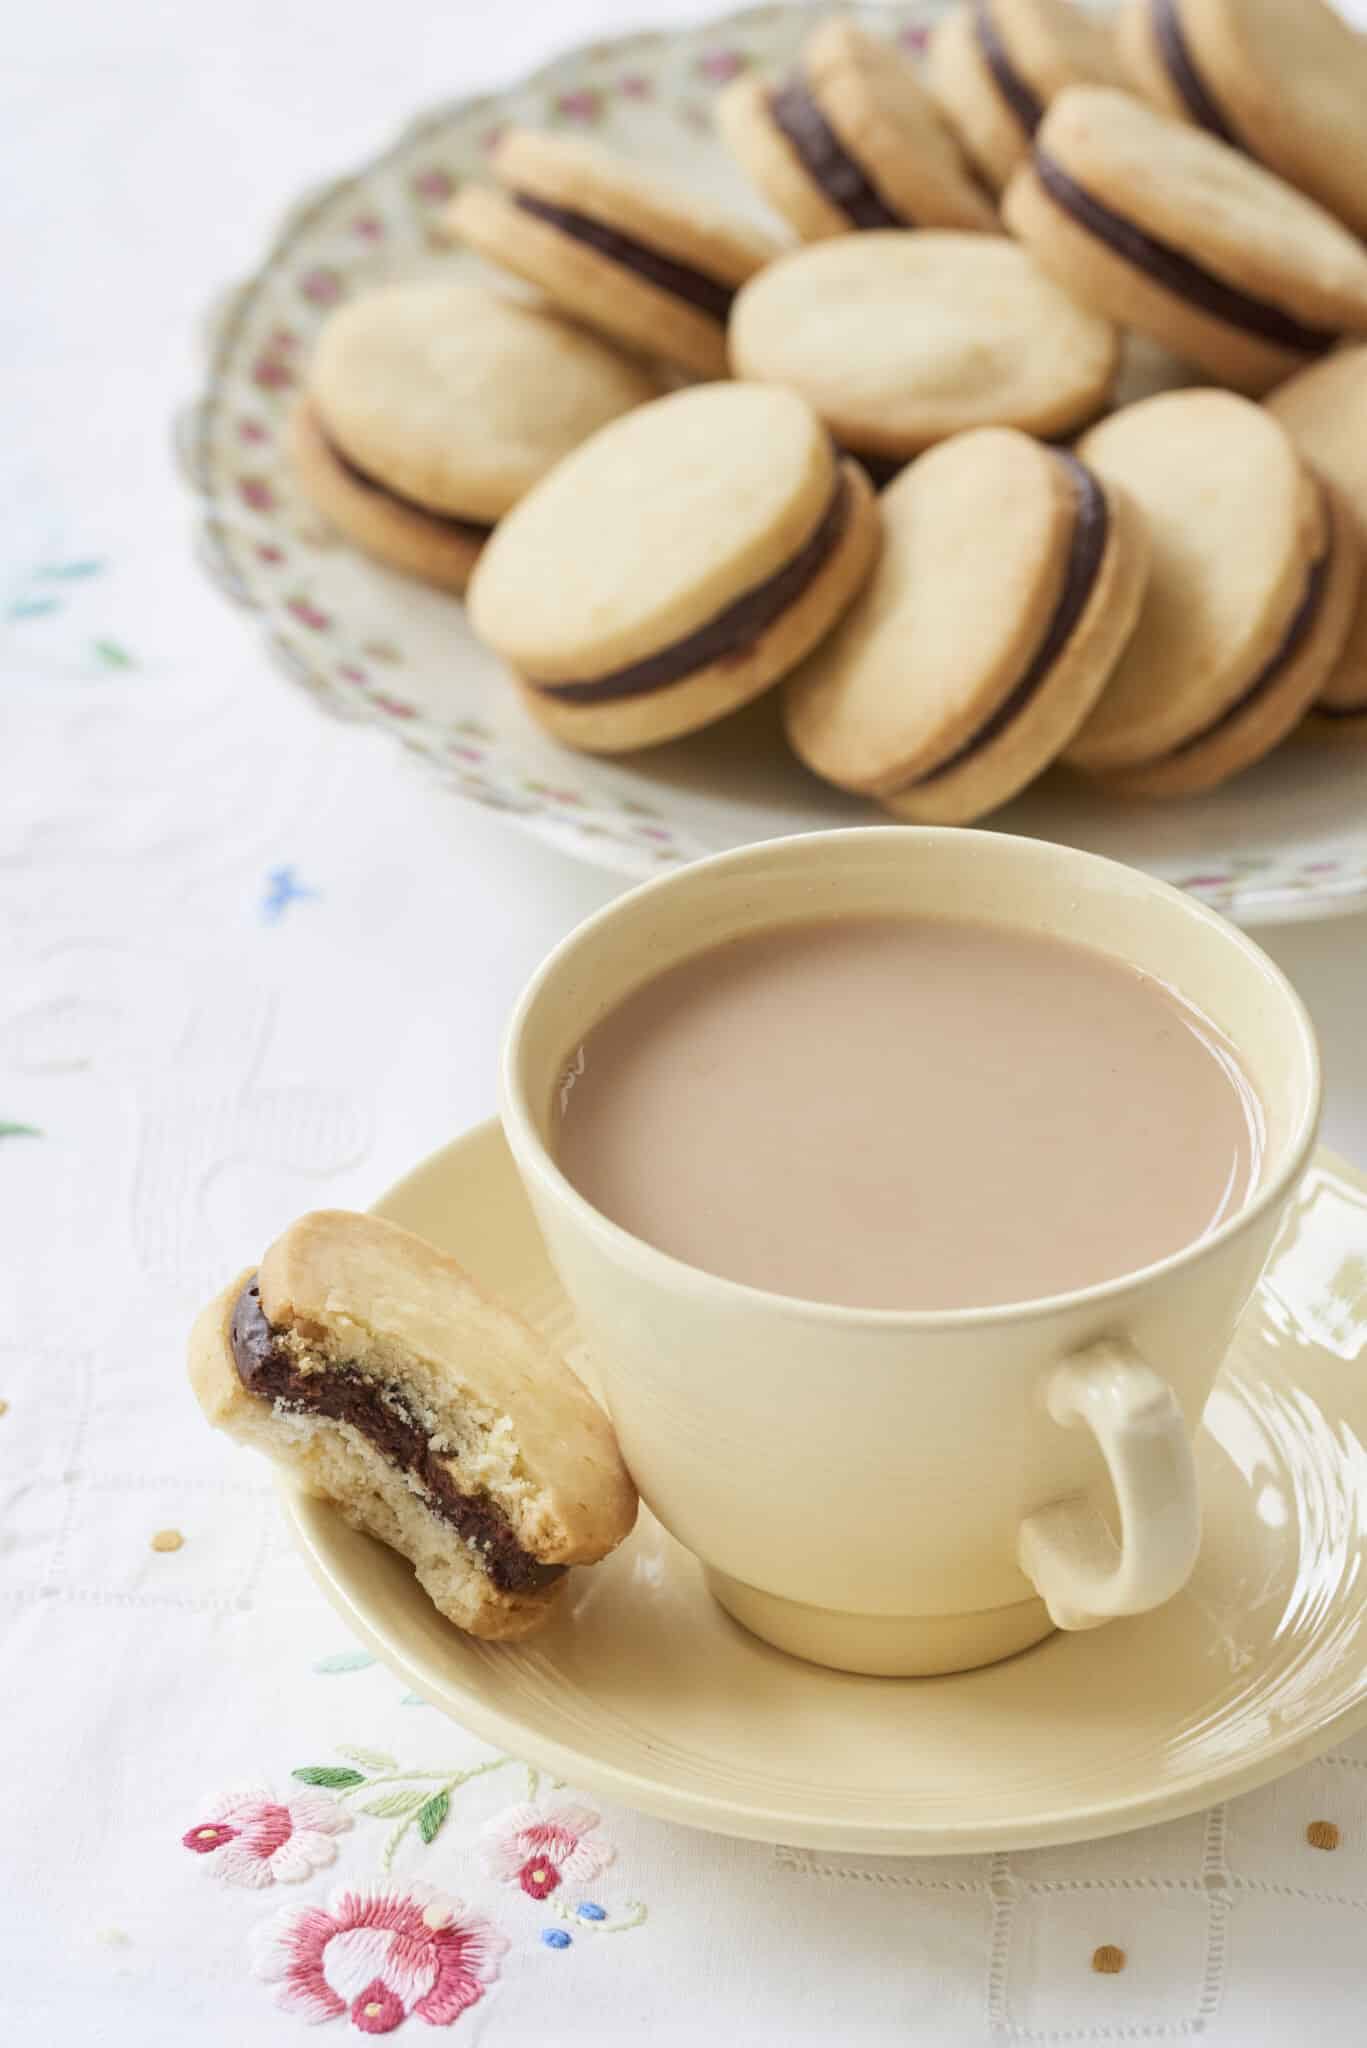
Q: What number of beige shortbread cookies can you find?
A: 12